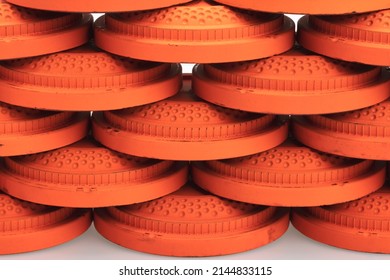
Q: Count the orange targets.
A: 15